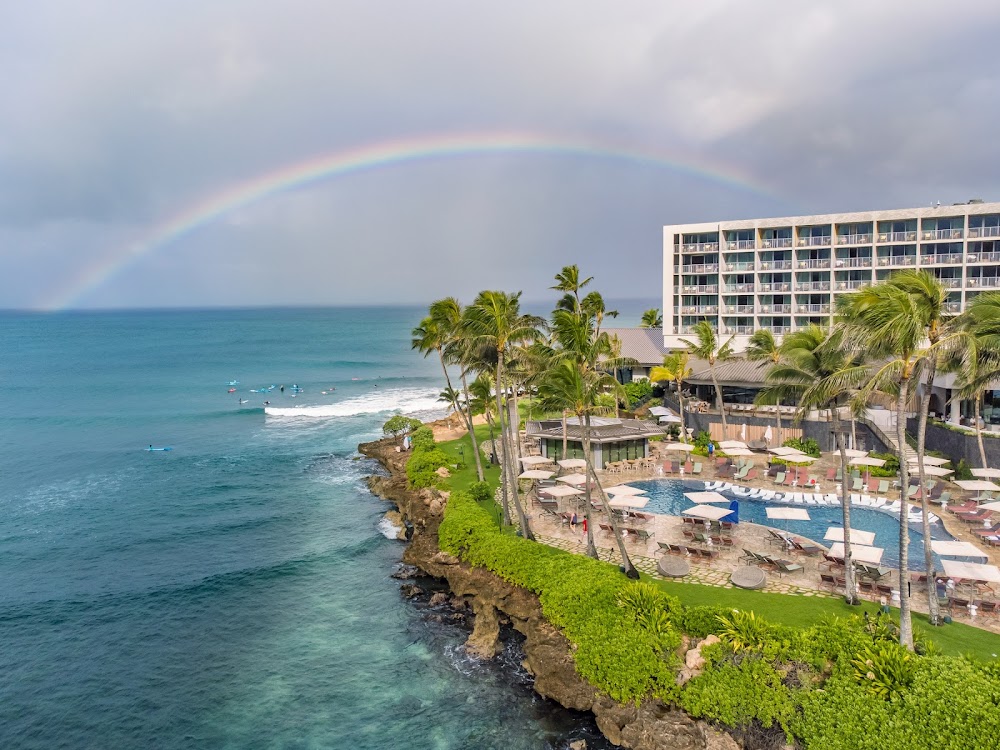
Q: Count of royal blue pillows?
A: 0